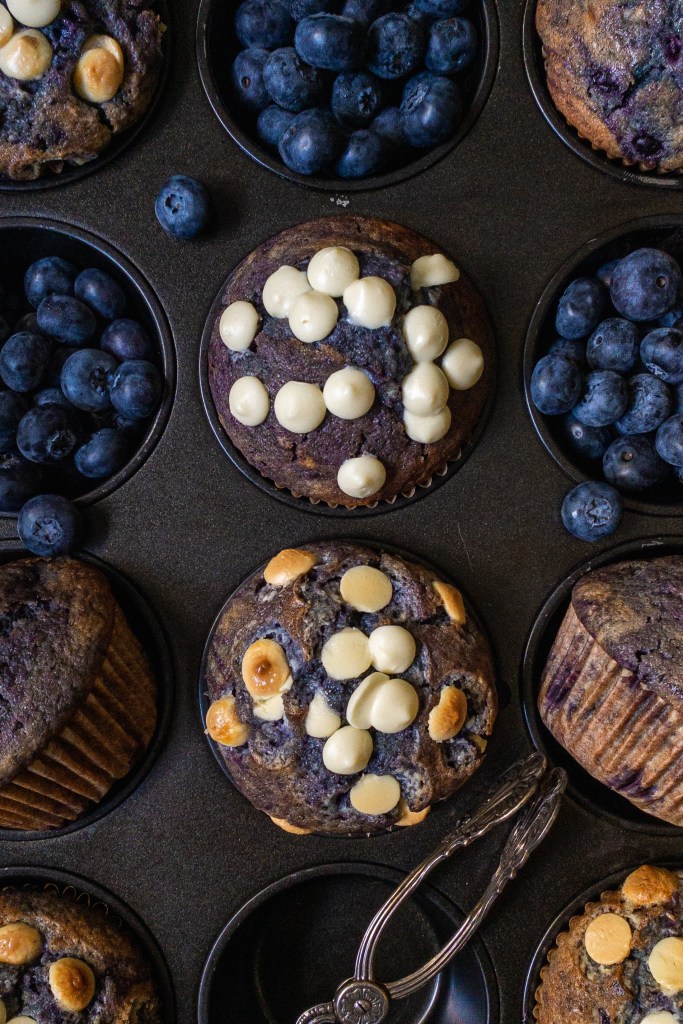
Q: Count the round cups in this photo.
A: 12